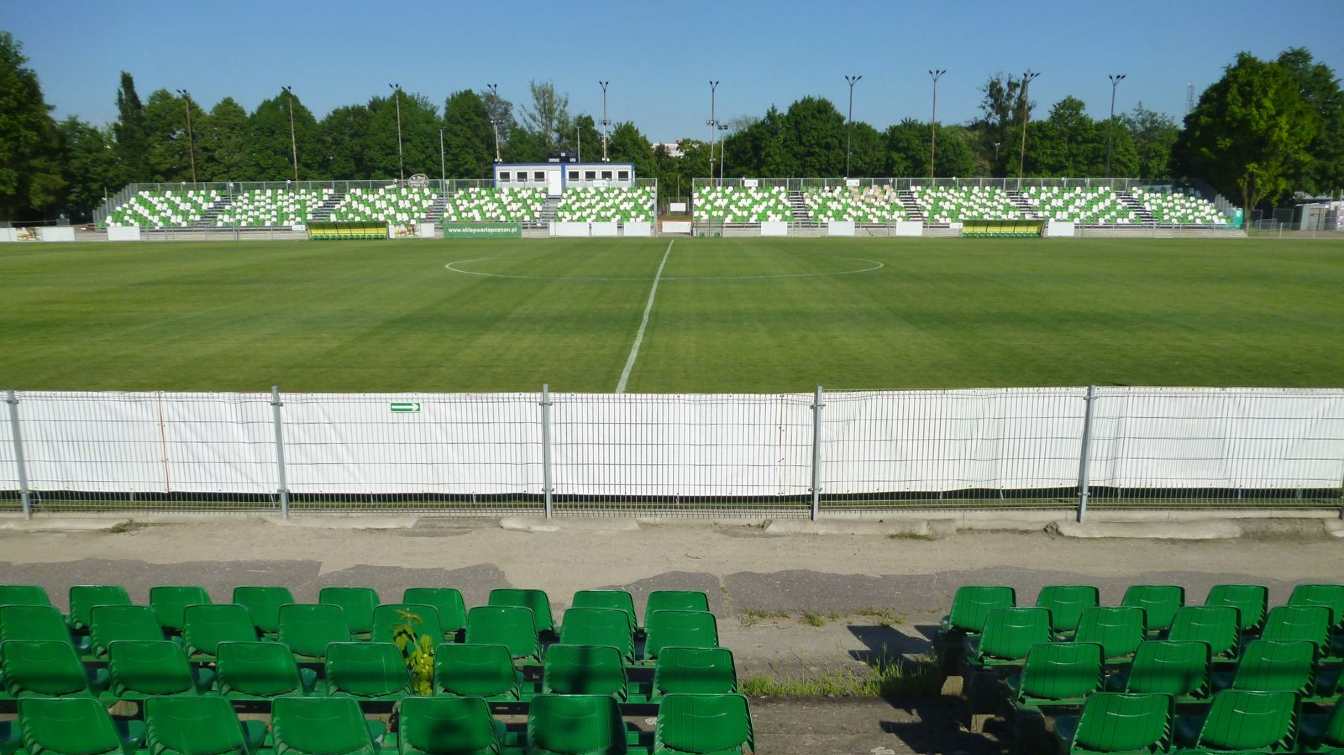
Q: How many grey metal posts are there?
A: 5